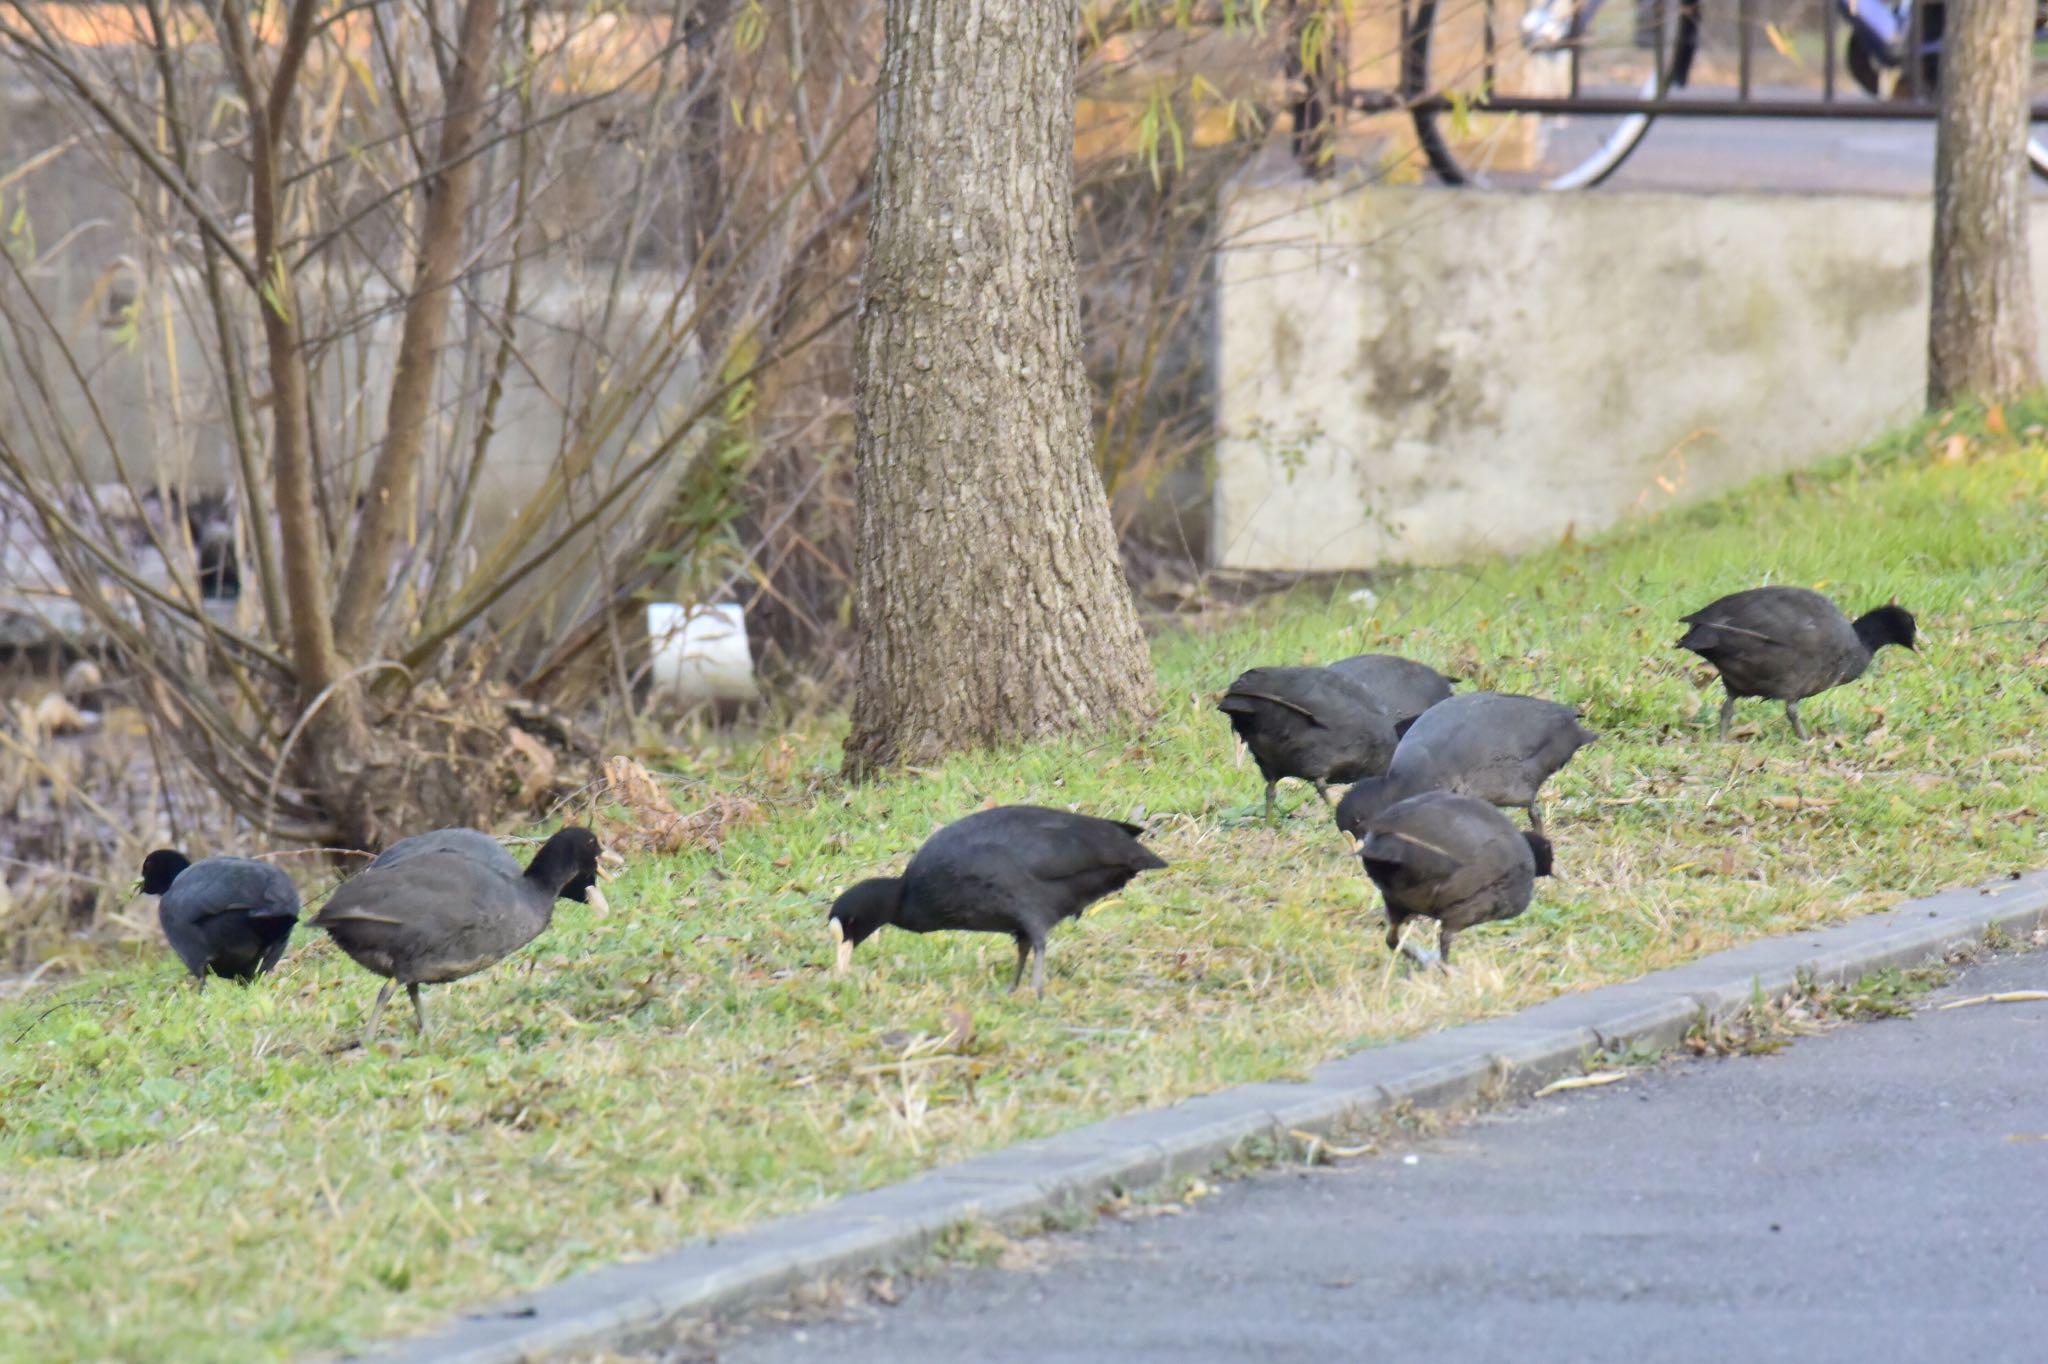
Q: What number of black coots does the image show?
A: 9